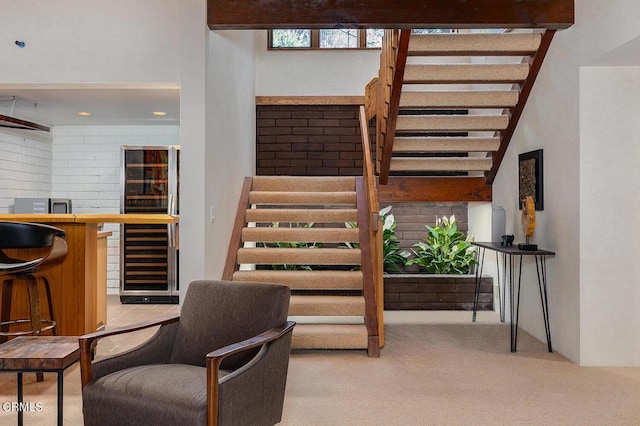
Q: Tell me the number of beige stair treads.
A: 14